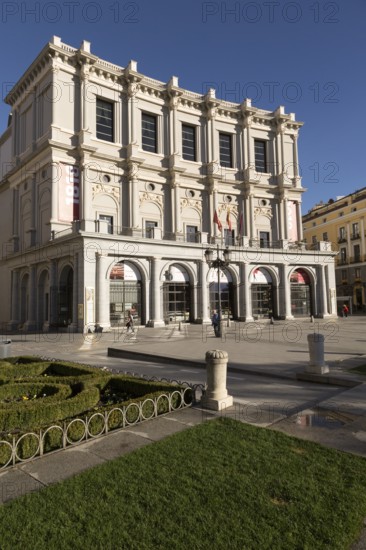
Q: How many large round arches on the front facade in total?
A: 5